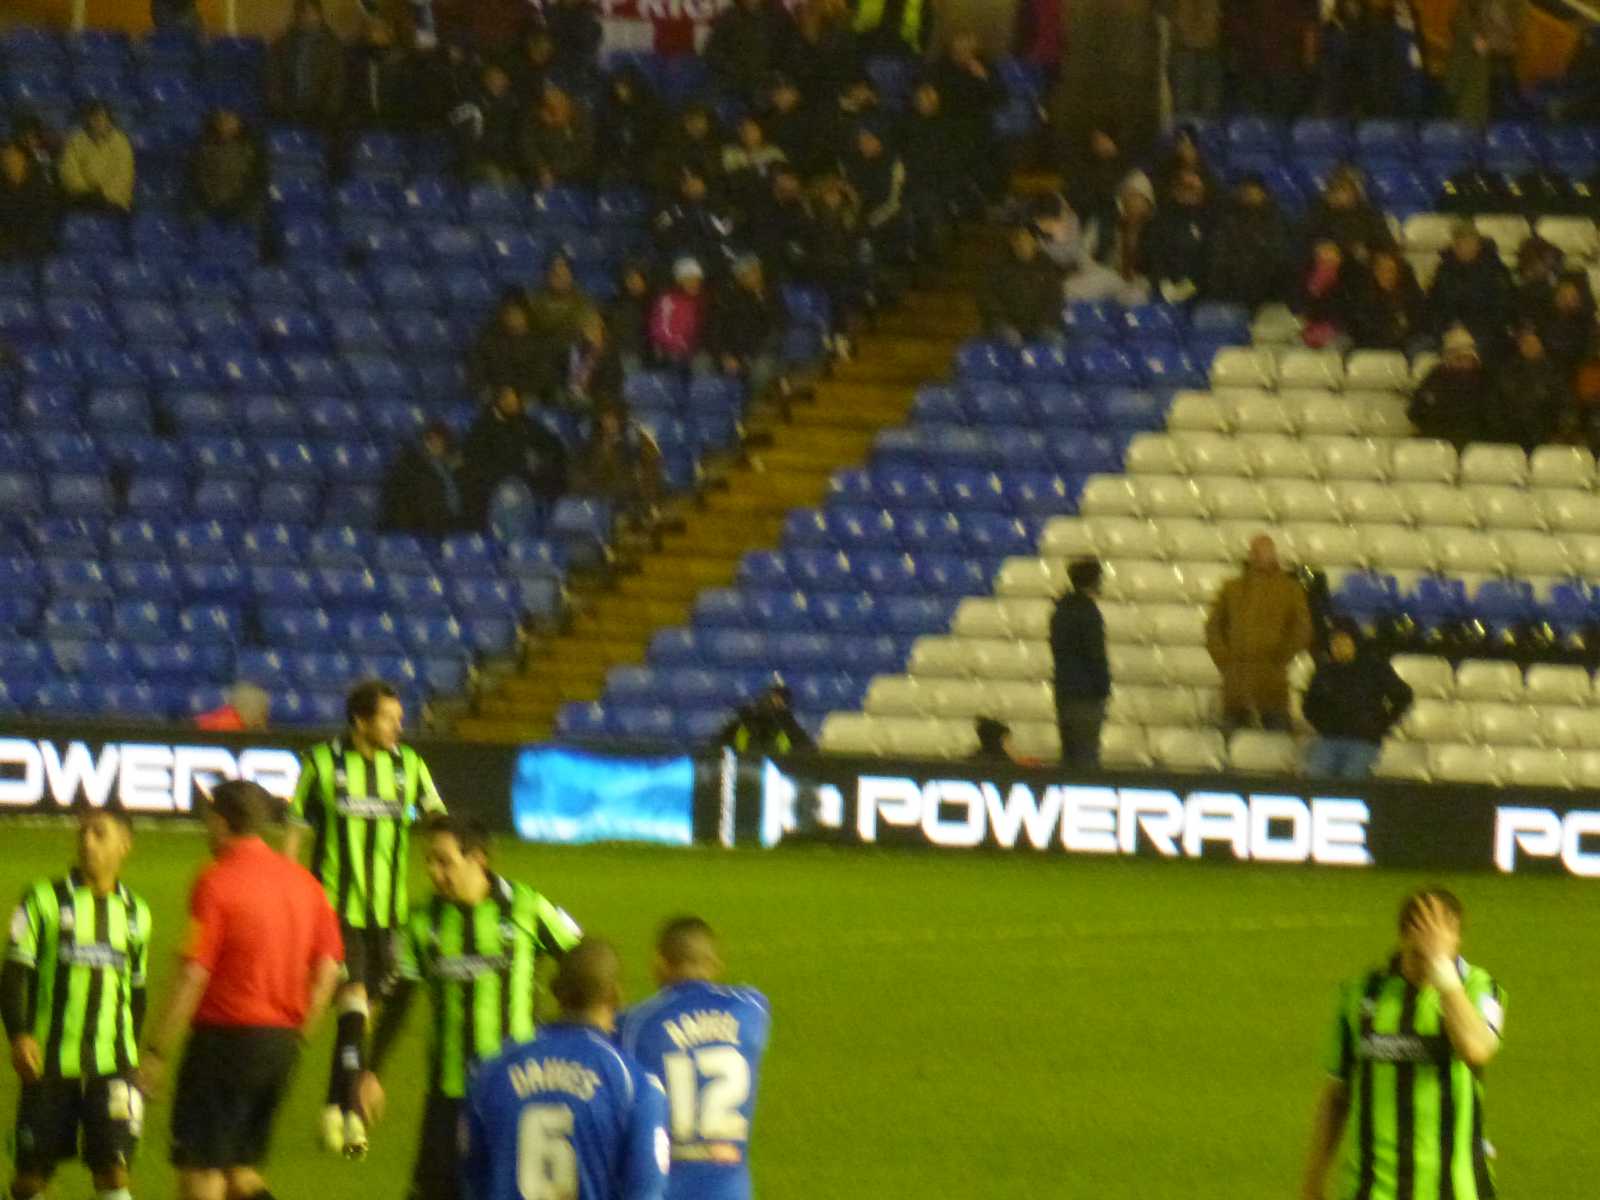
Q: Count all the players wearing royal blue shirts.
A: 2